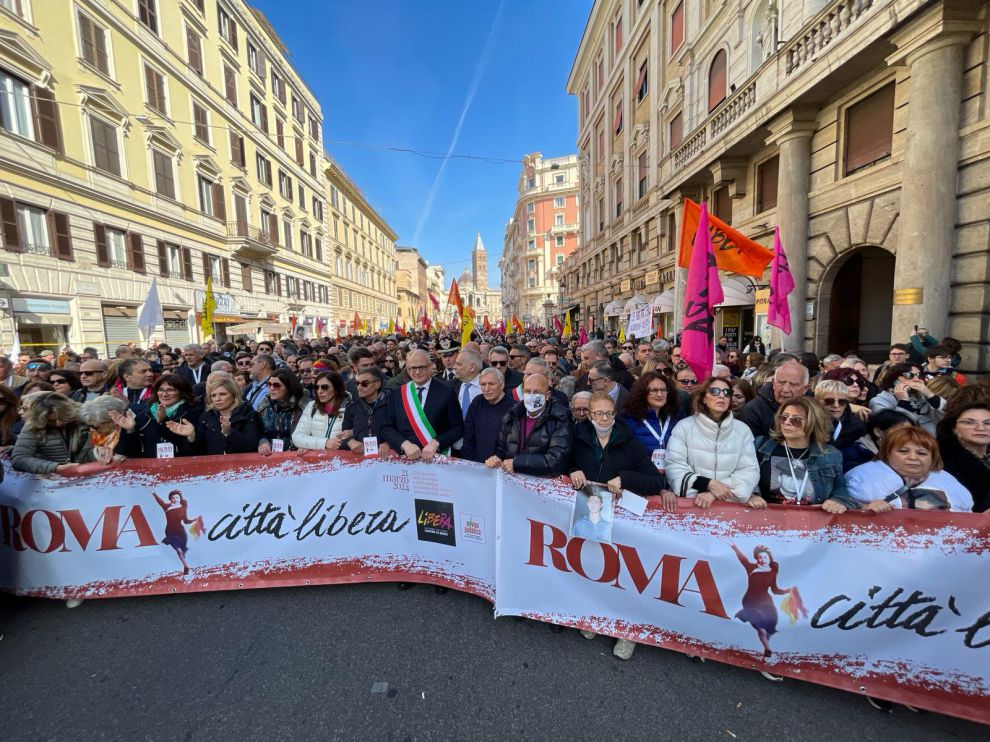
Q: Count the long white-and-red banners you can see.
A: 2